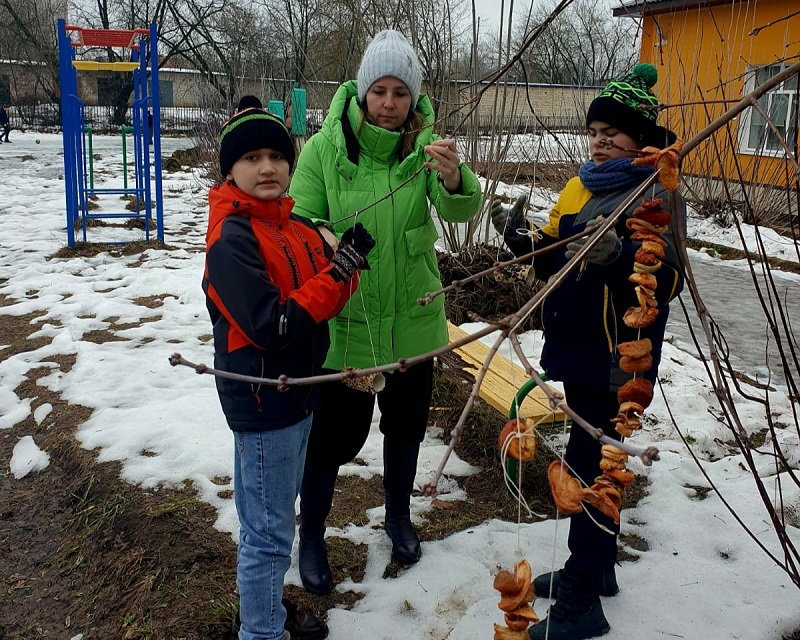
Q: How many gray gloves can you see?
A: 2